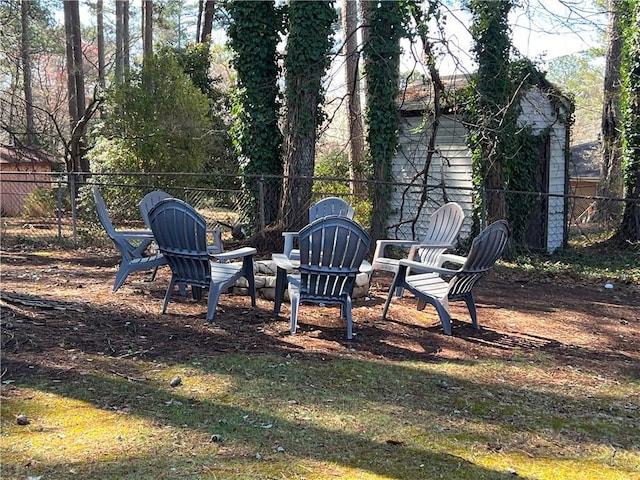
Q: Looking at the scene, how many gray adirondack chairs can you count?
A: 7